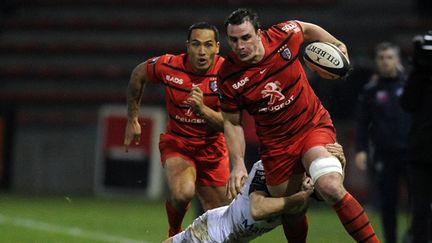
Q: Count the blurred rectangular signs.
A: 1